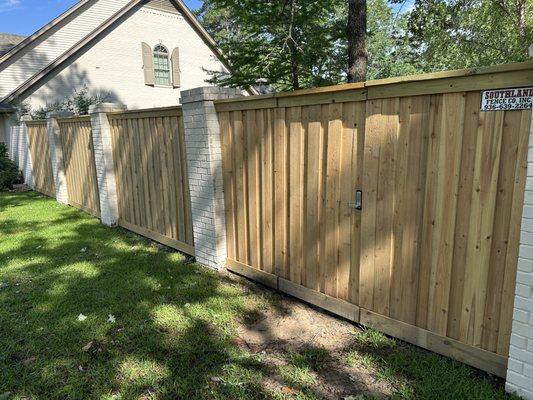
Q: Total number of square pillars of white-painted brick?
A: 5